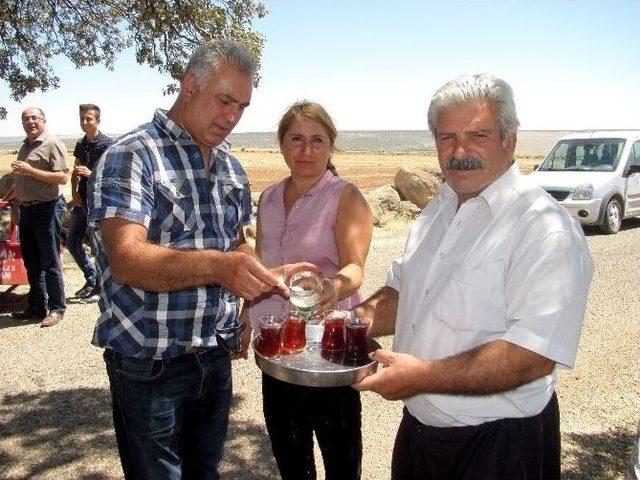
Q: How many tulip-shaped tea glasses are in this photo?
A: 4